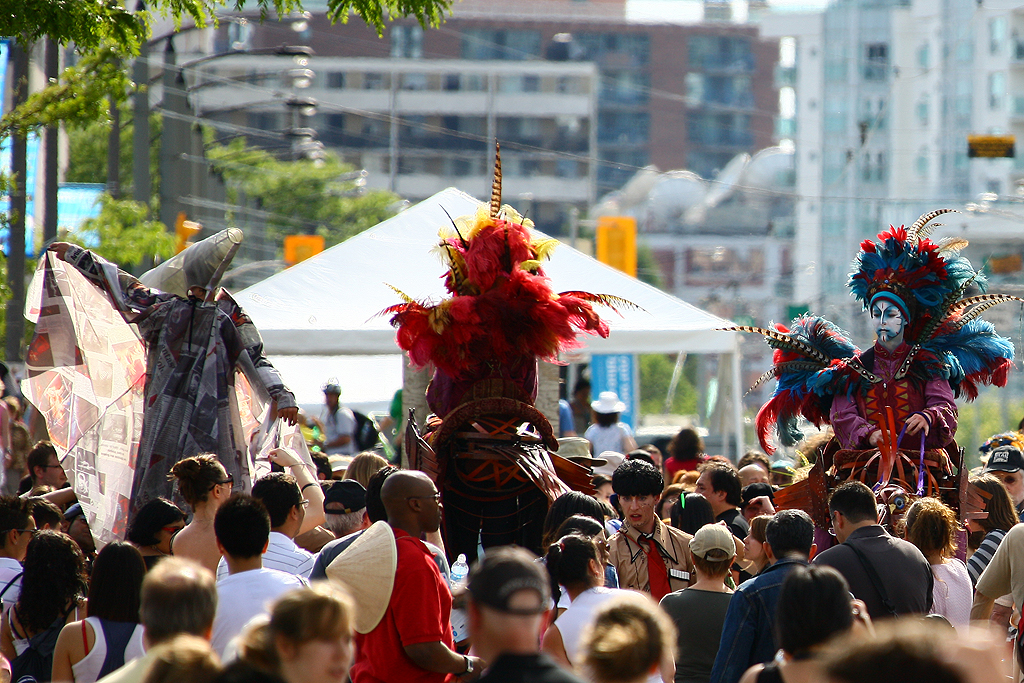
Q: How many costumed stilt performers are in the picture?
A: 3